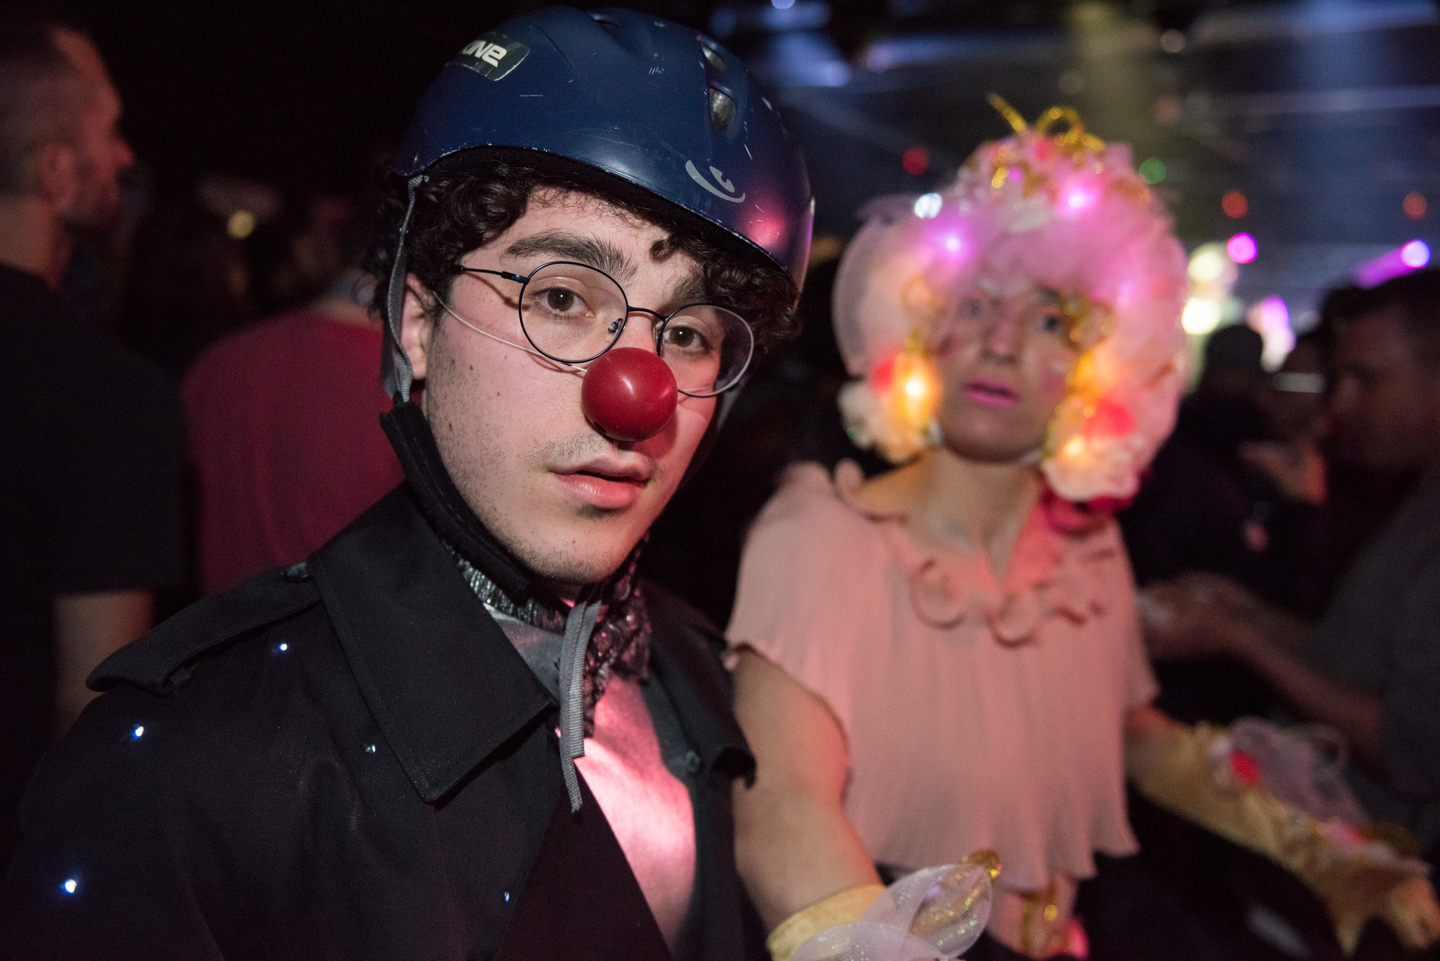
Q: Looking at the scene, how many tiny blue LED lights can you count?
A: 5